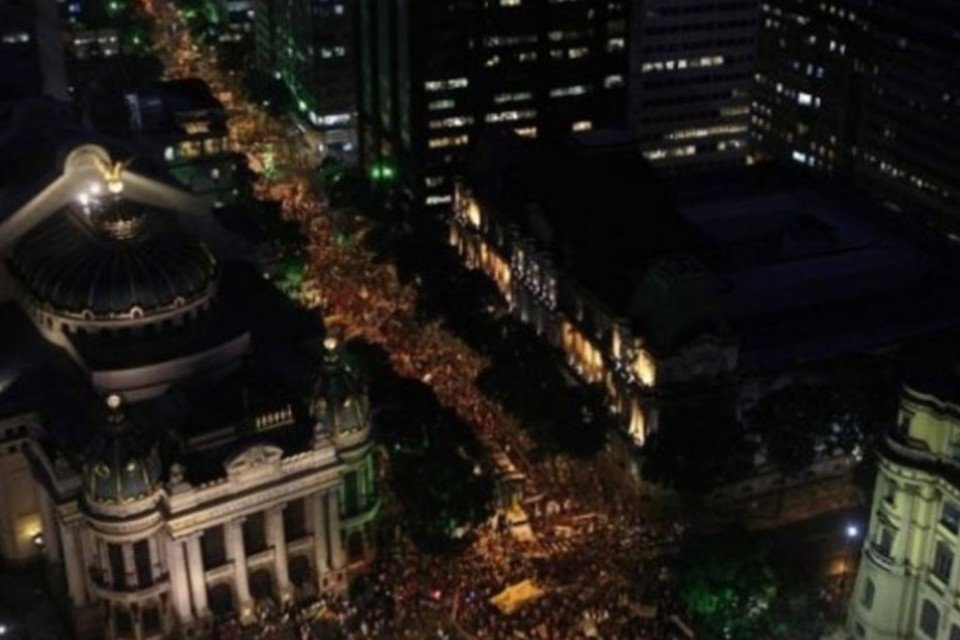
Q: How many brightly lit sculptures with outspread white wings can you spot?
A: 1